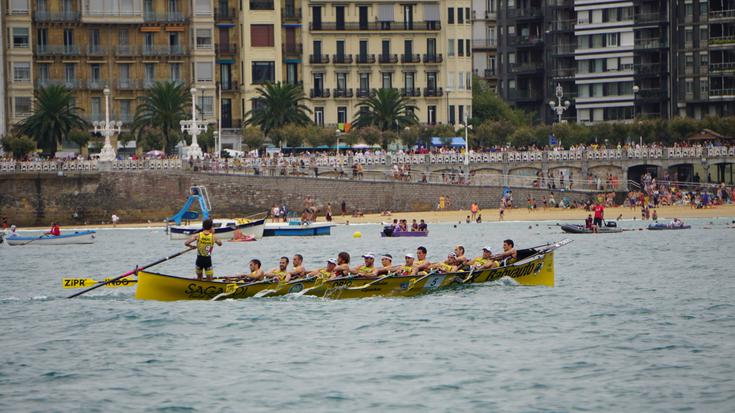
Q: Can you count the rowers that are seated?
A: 13